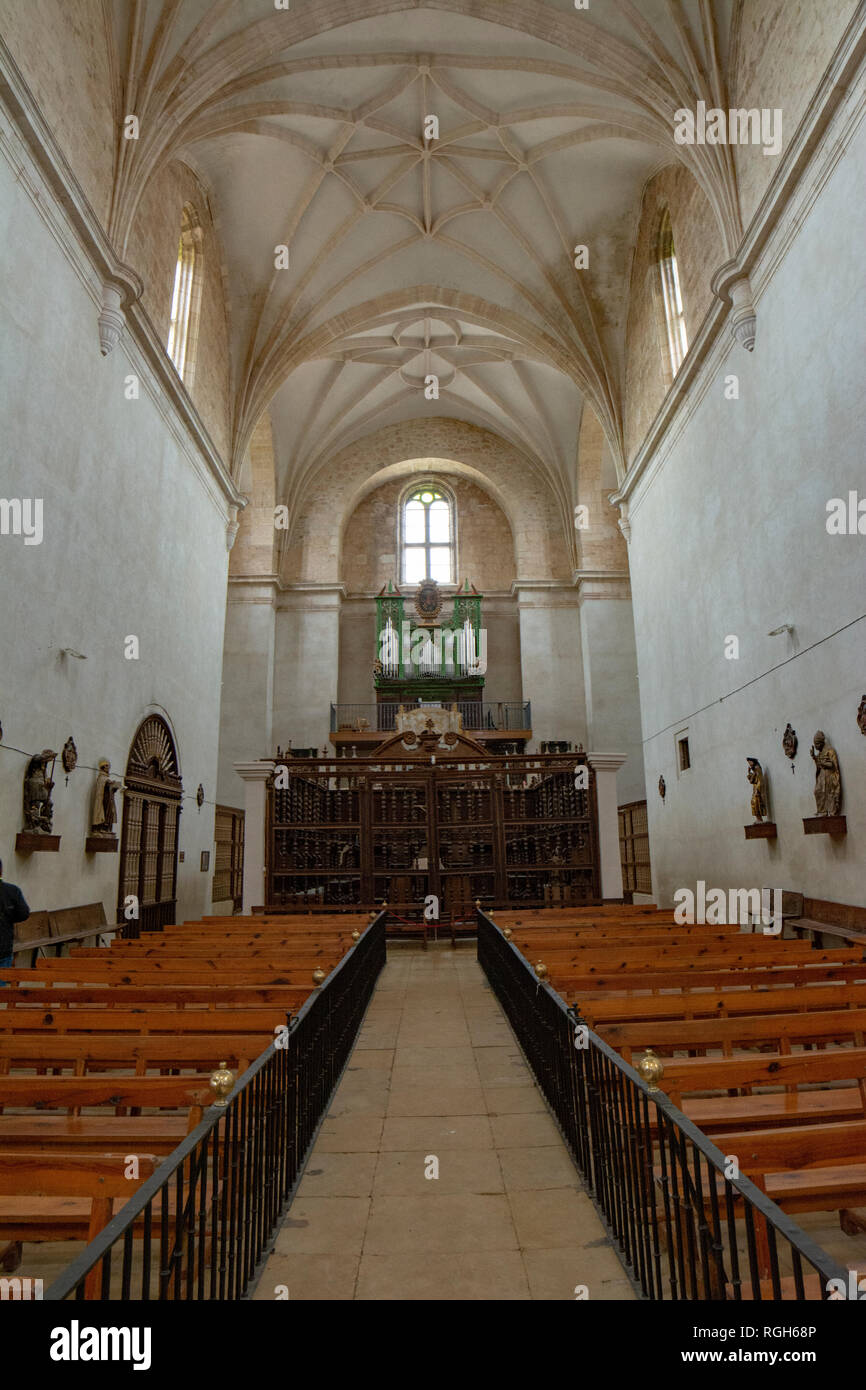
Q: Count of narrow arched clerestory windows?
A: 2